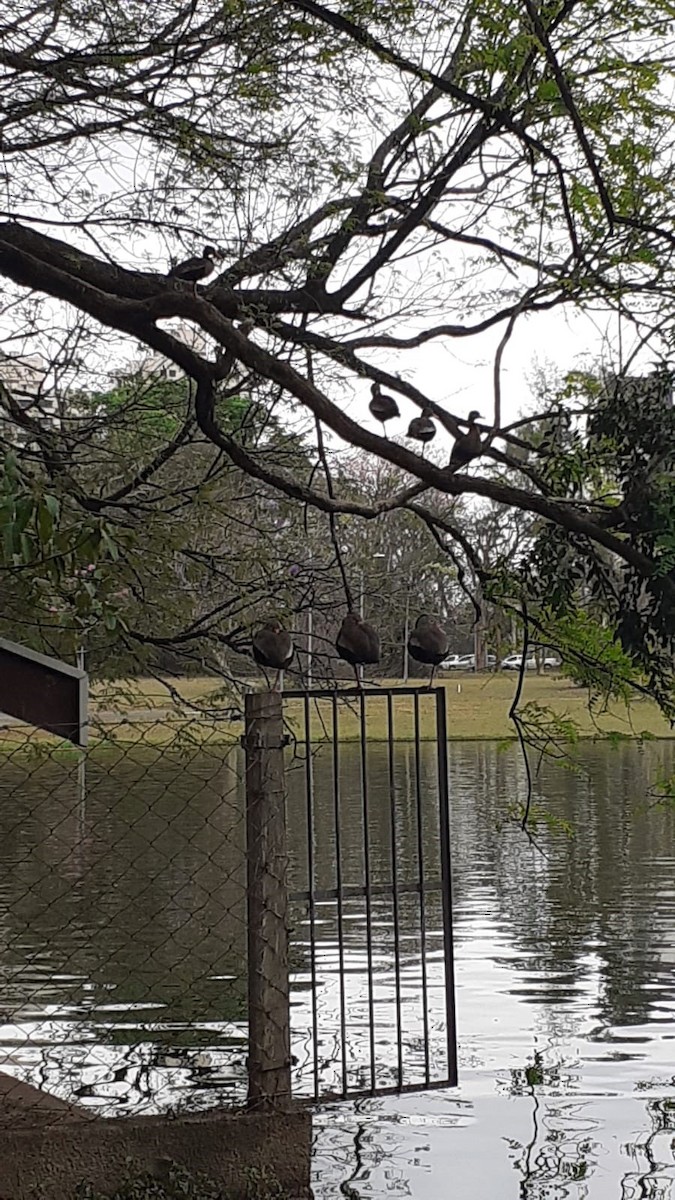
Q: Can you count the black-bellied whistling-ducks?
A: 7